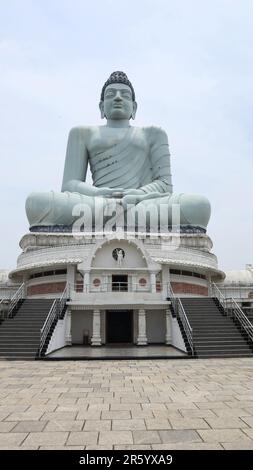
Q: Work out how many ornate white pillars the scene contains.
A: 4